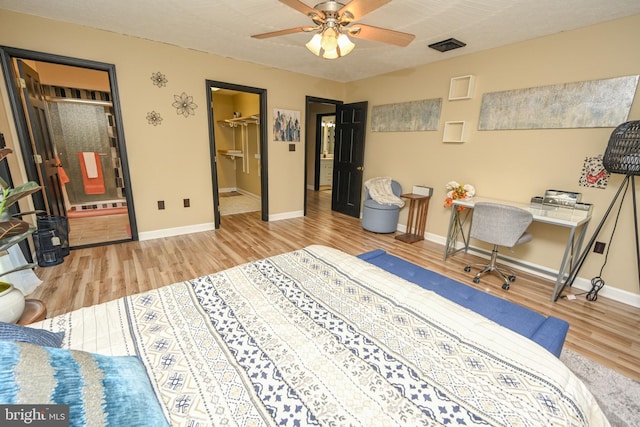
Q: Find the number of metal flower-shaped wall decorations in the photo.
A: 3